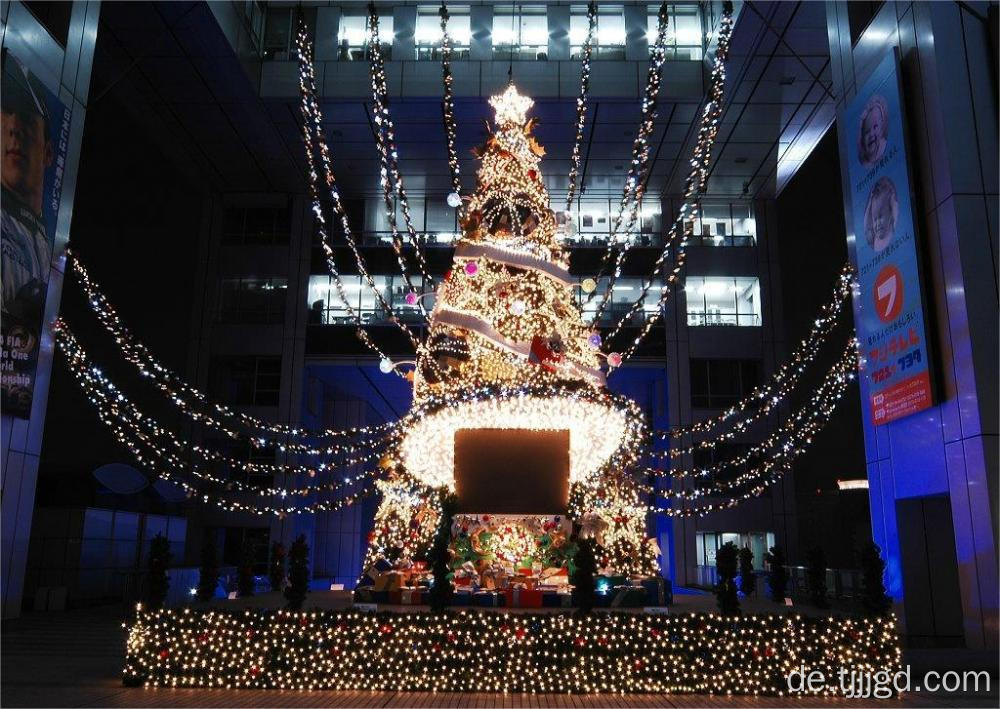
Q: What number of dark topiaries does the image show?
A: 12